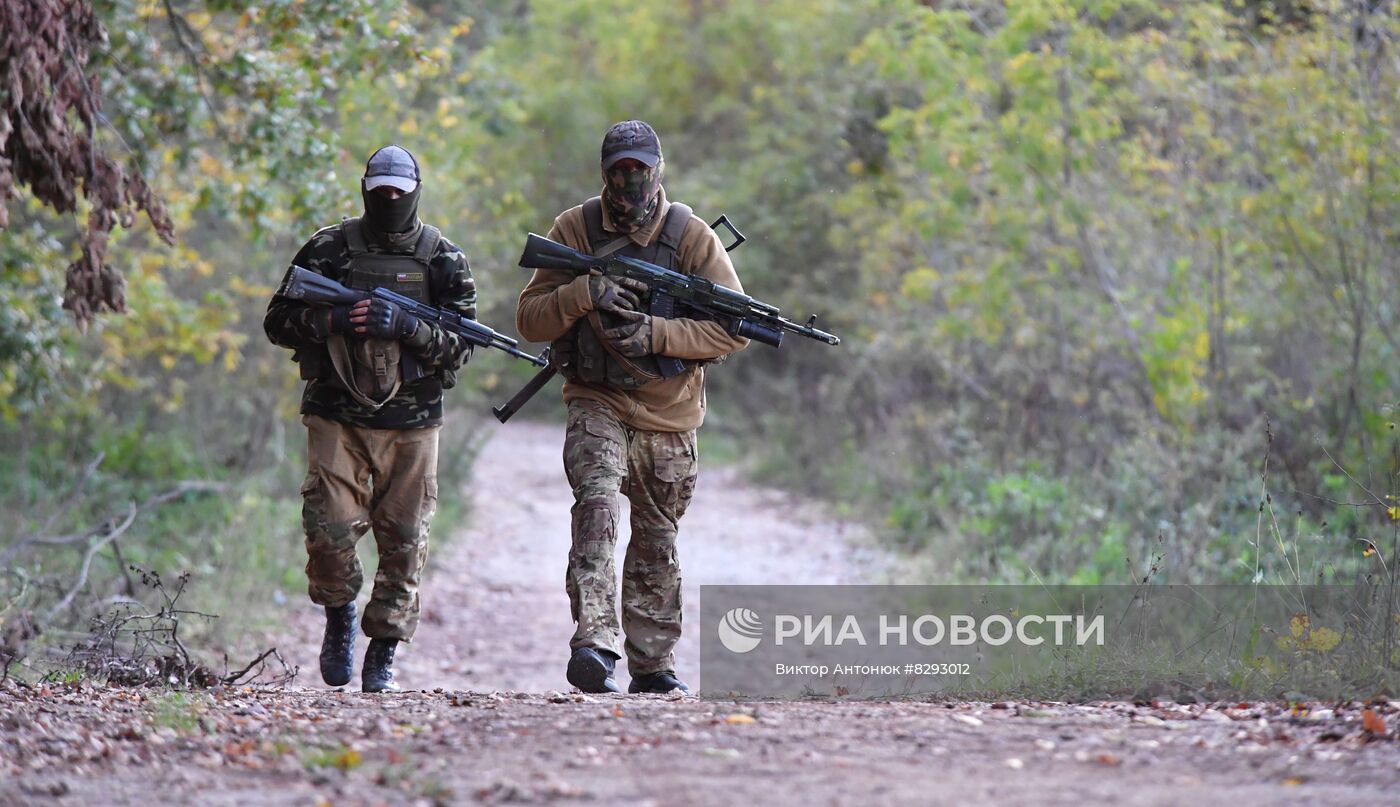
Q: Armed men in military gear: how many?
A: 2